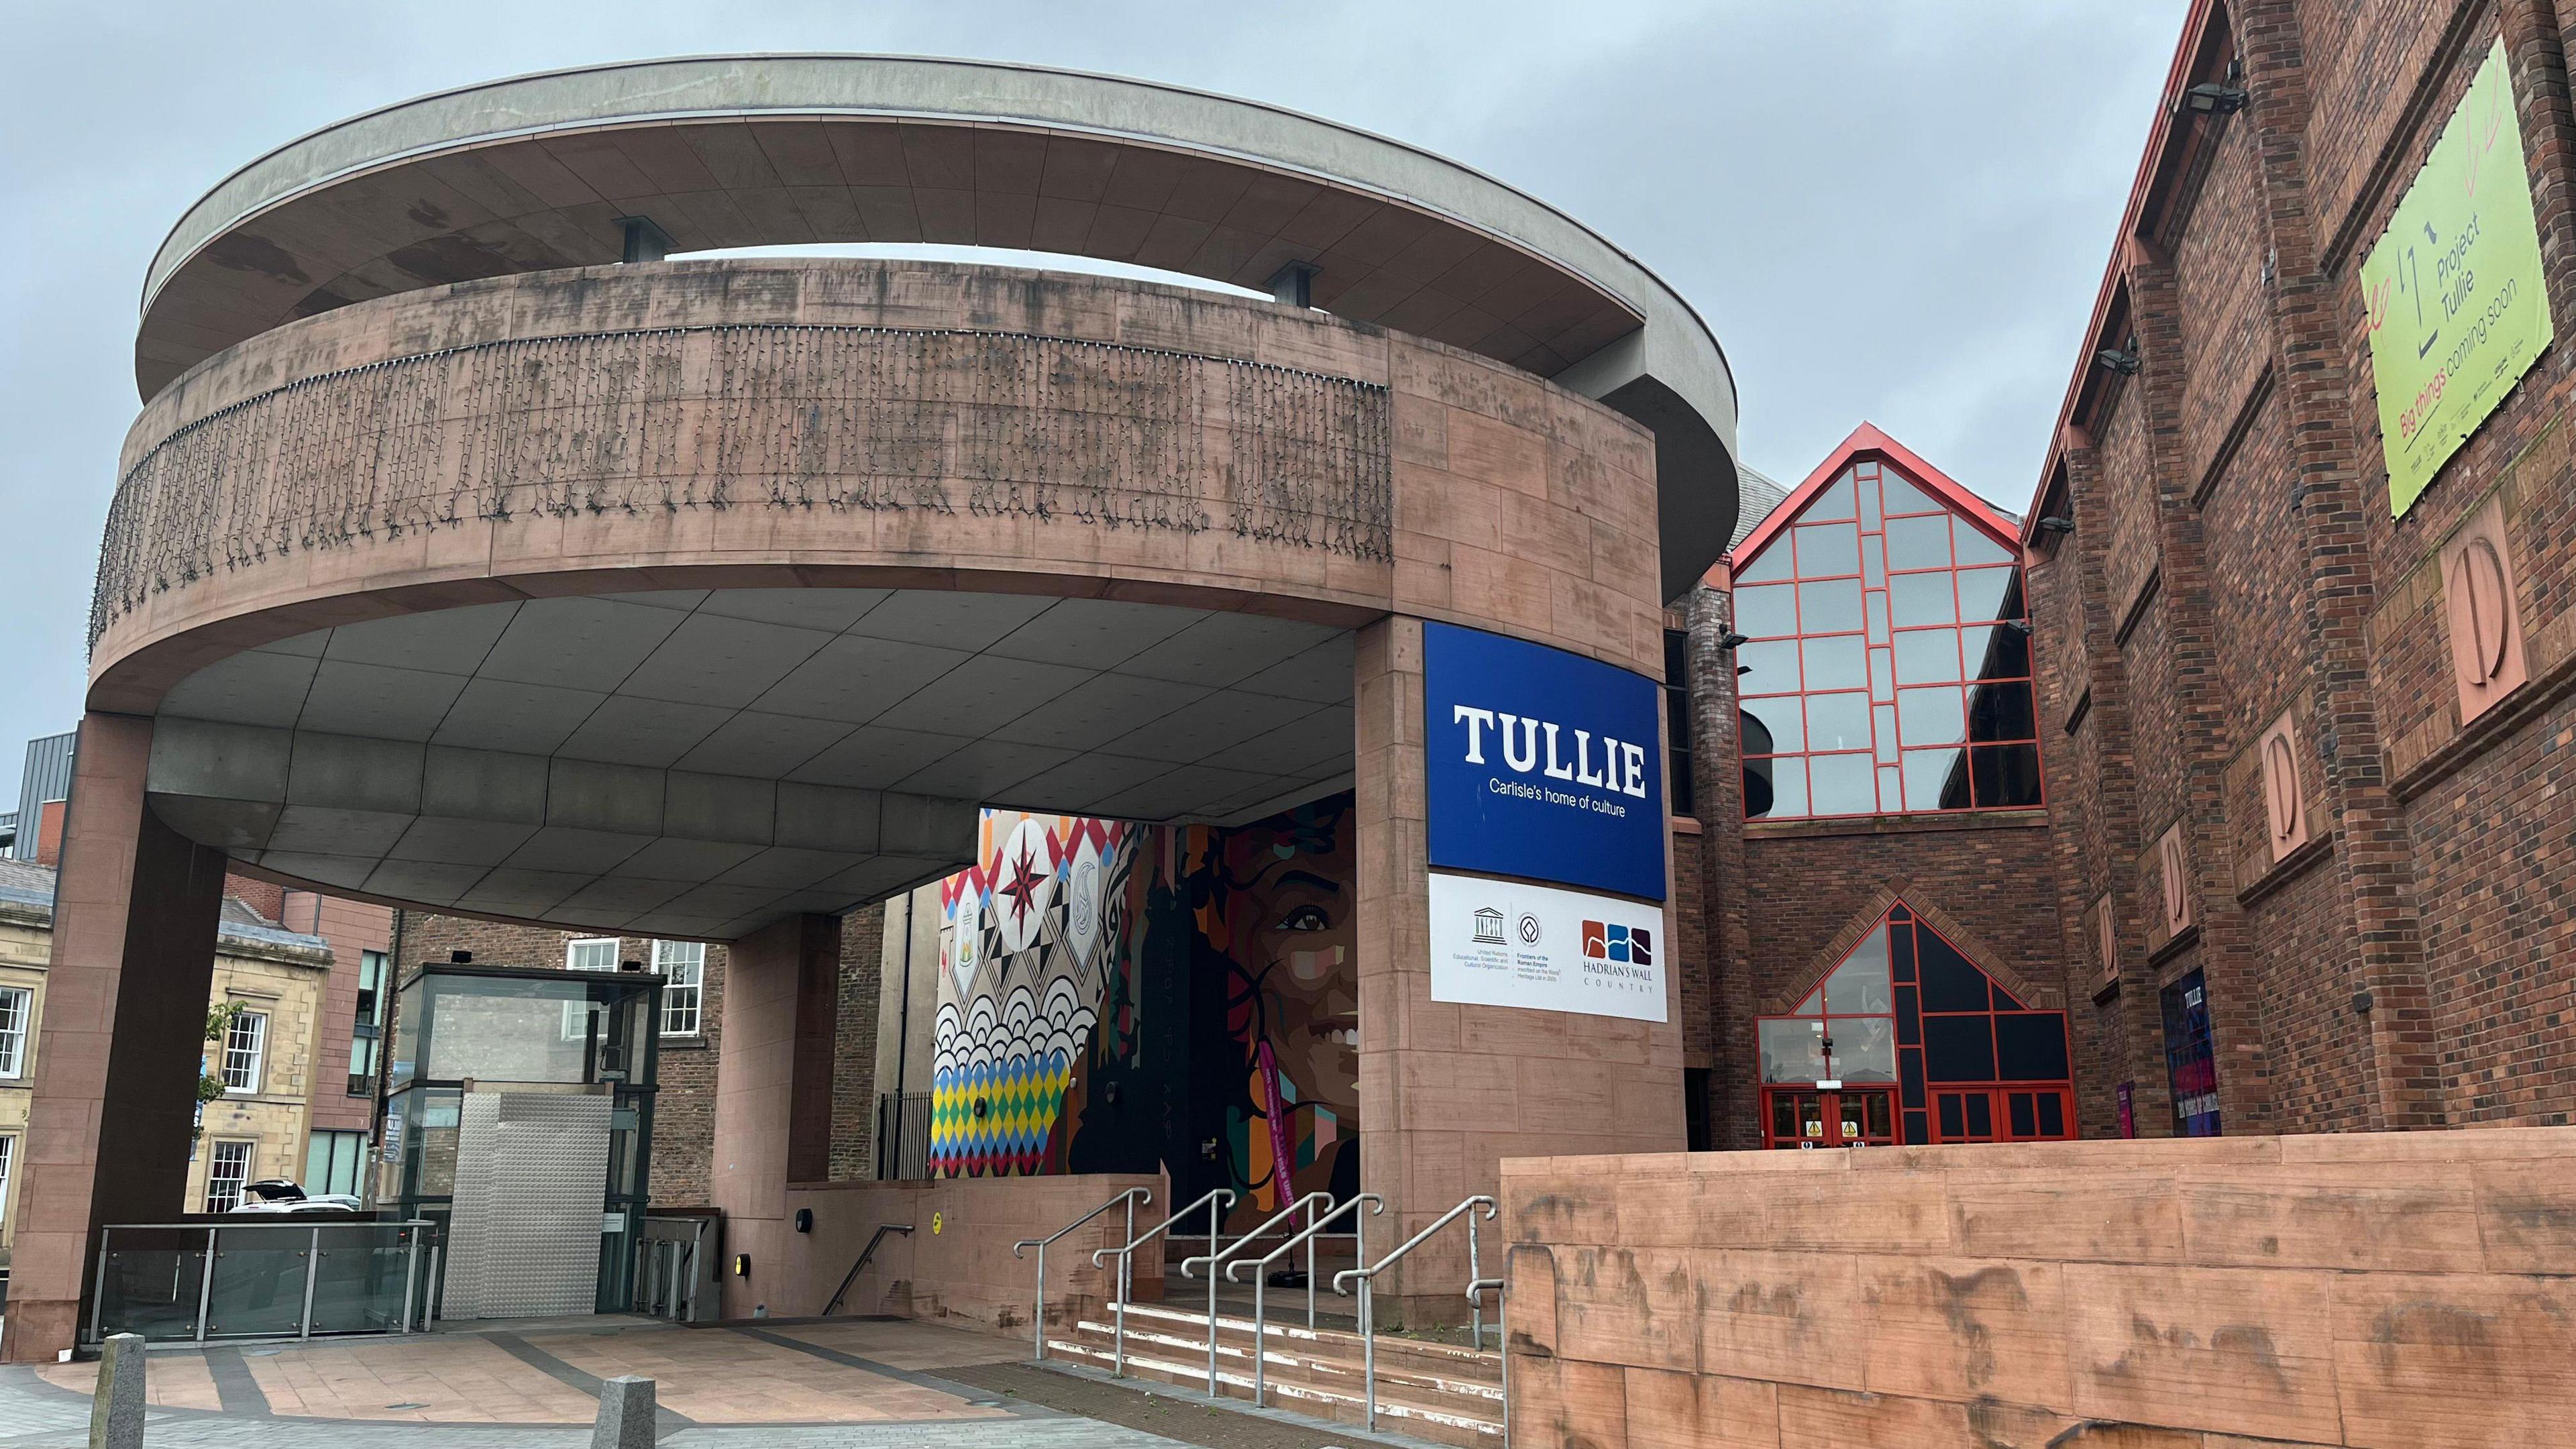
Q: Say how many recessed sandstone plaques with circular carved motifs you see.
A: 4